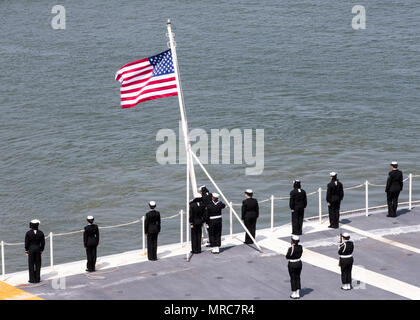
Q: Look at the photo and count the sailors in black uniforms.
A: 12